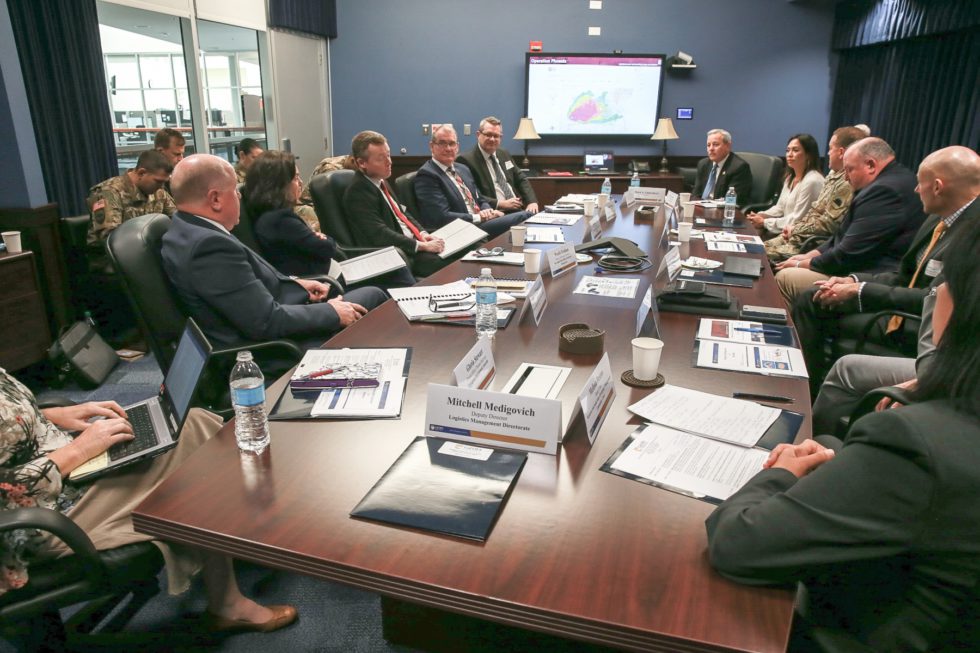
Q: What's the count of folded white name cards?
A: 14